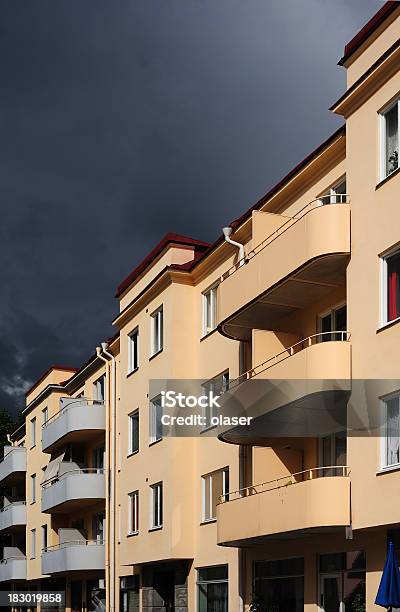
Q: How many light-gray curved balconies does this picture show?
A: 6